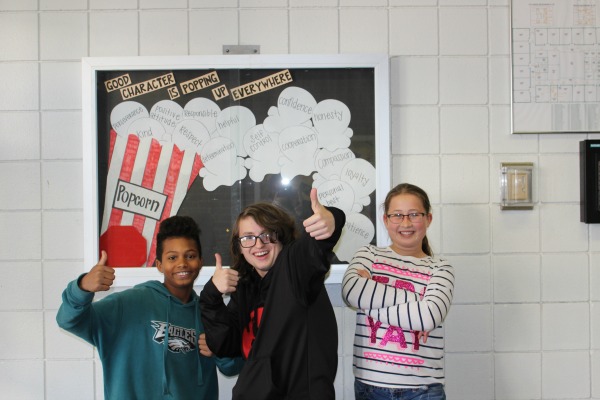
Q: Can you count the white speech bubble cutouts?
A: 15